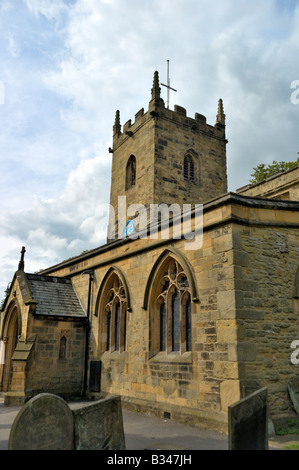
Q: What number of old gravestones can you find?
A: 3